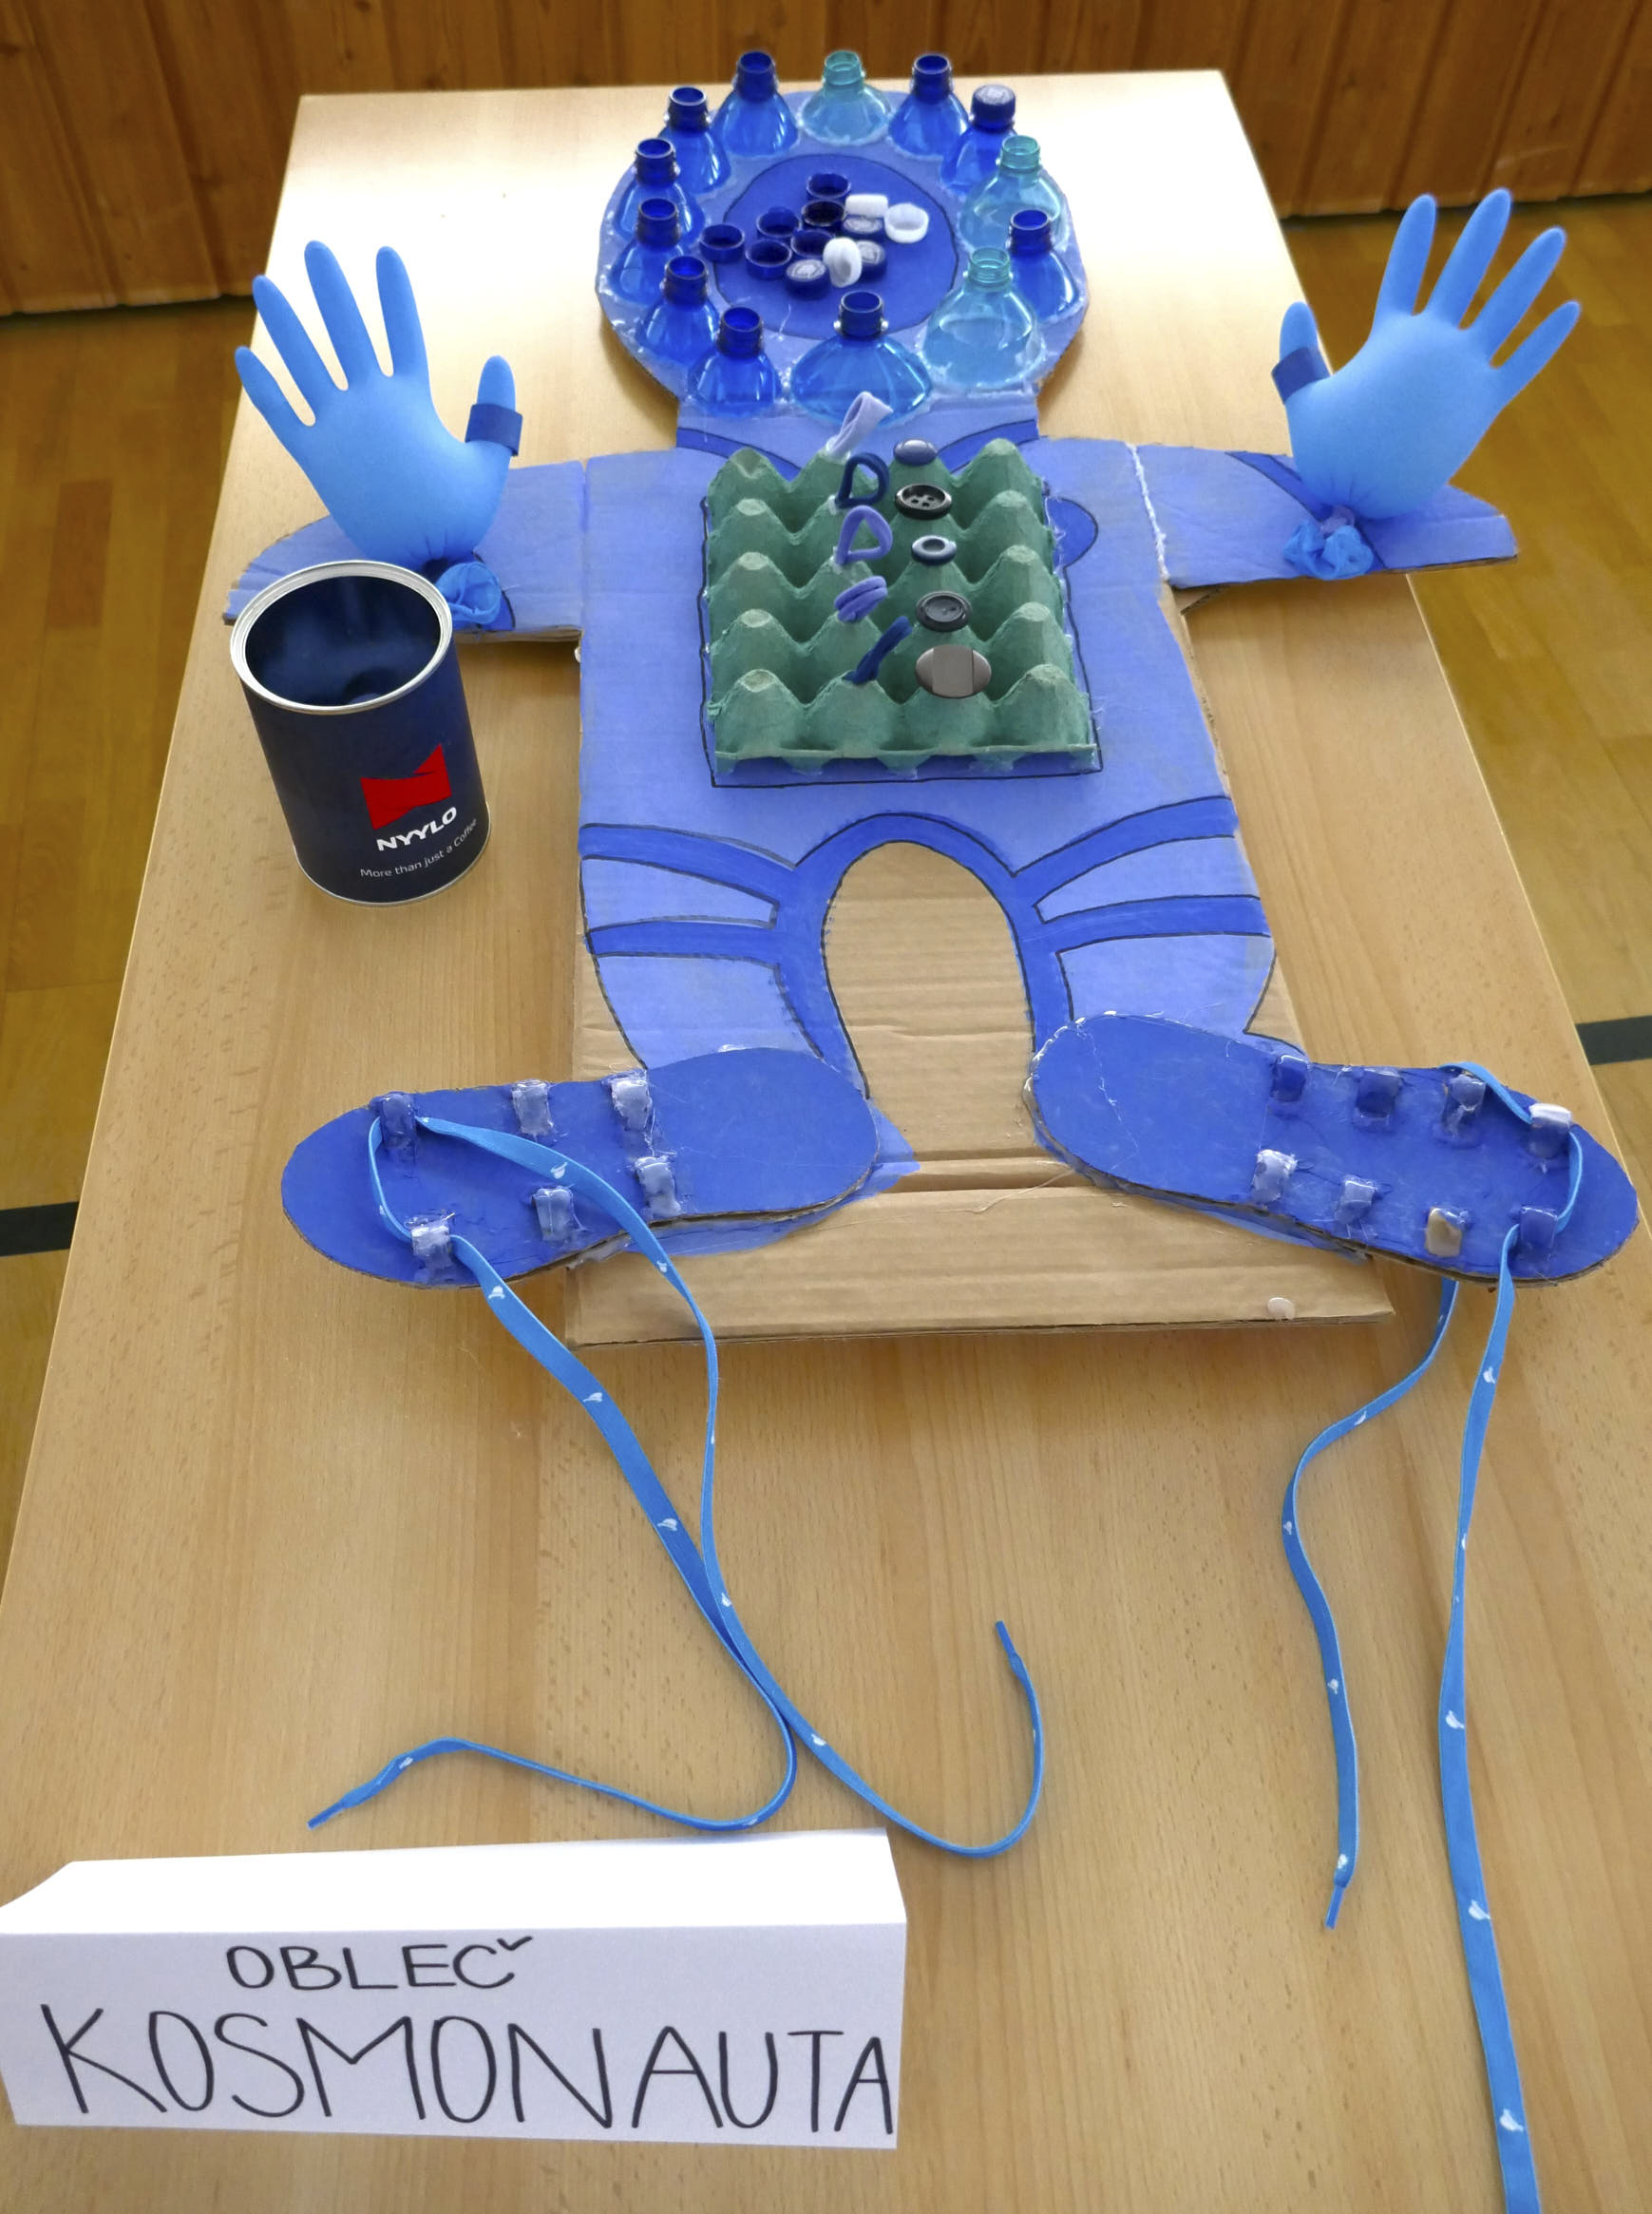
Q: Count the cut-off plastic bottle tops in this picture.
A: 13